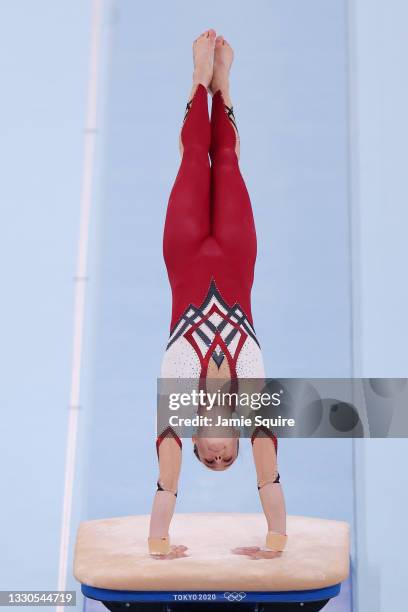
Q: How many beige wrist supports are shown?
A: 2